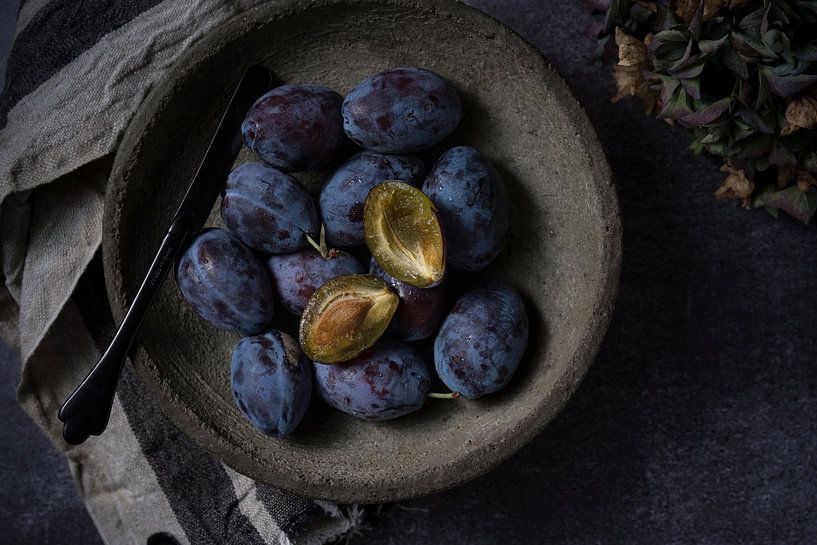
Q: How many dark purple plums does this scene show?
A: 11